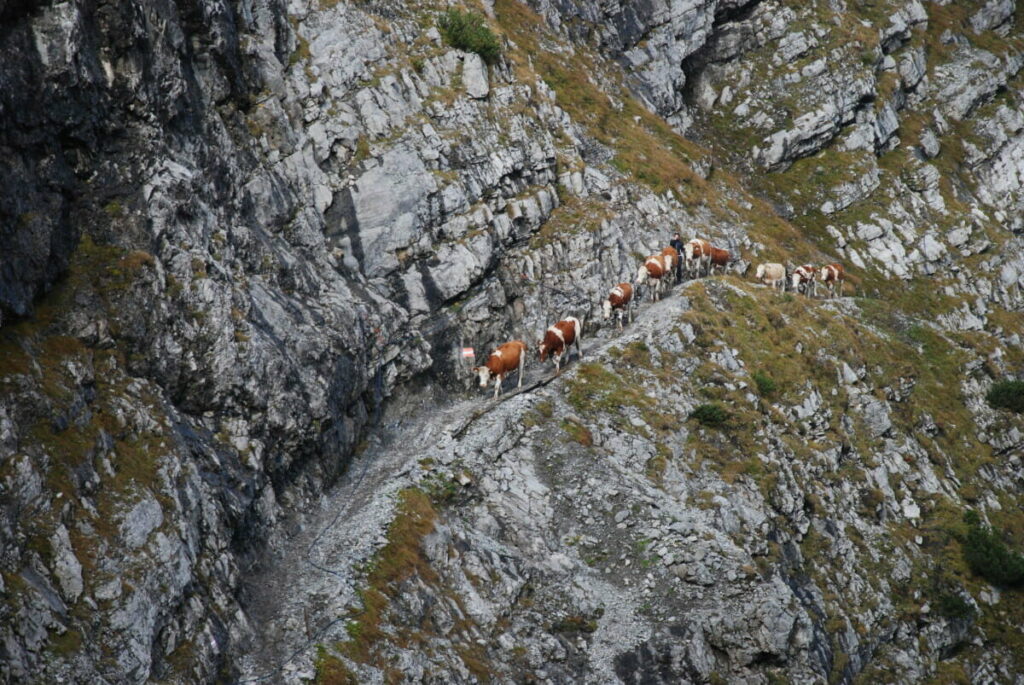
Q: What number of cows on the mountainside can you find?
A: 10